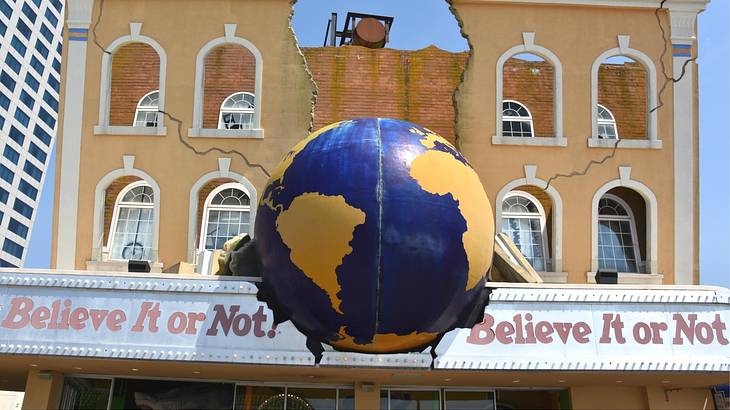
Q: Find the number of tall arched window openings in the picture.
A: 8